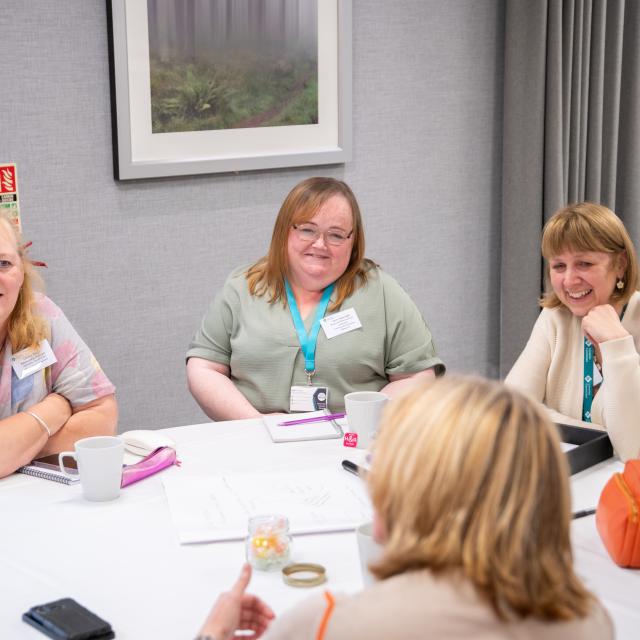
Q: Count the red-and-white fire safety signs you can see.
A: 1